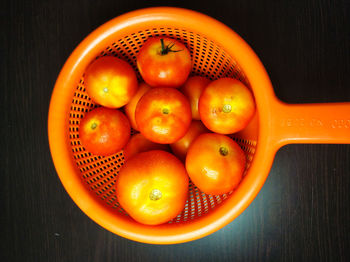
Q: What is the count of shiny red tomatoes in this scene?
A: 11